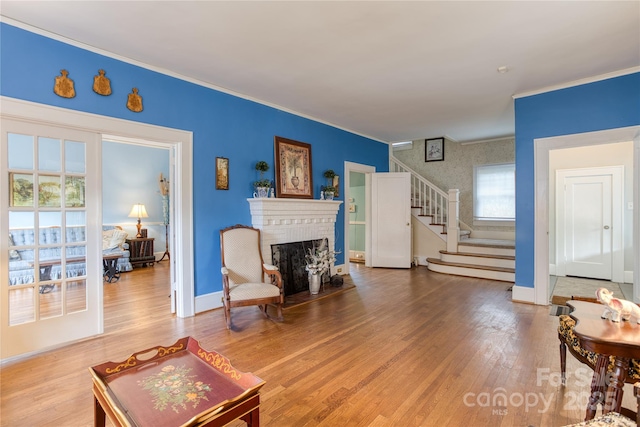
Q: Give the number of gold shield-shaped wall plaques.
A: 3